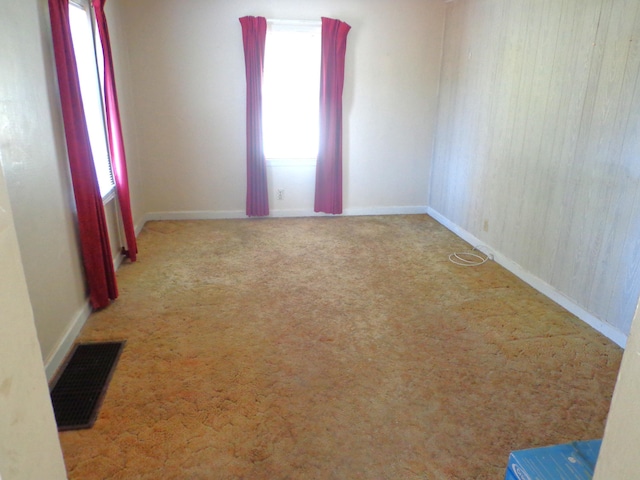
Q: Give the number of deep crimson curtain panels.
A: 4